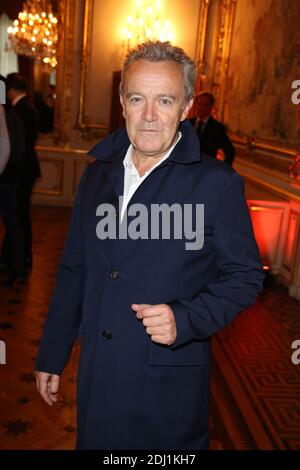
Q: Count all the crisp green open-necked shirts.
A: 0